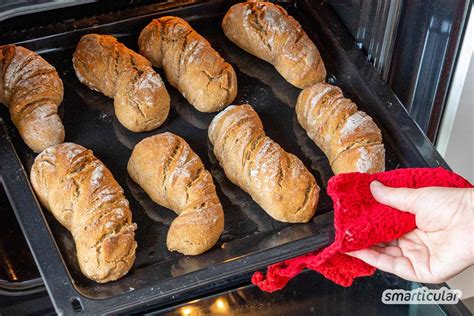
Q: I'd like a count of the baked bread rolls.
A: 8